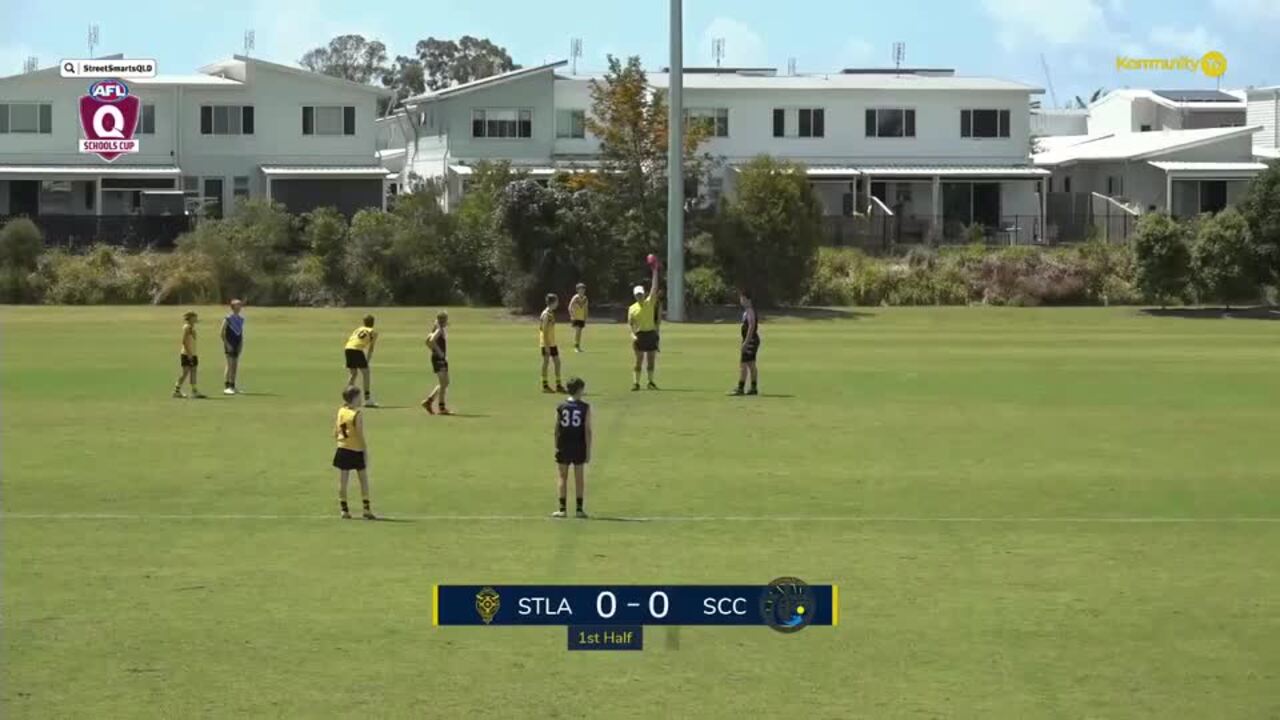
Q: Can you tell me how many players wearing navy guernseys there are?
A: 4